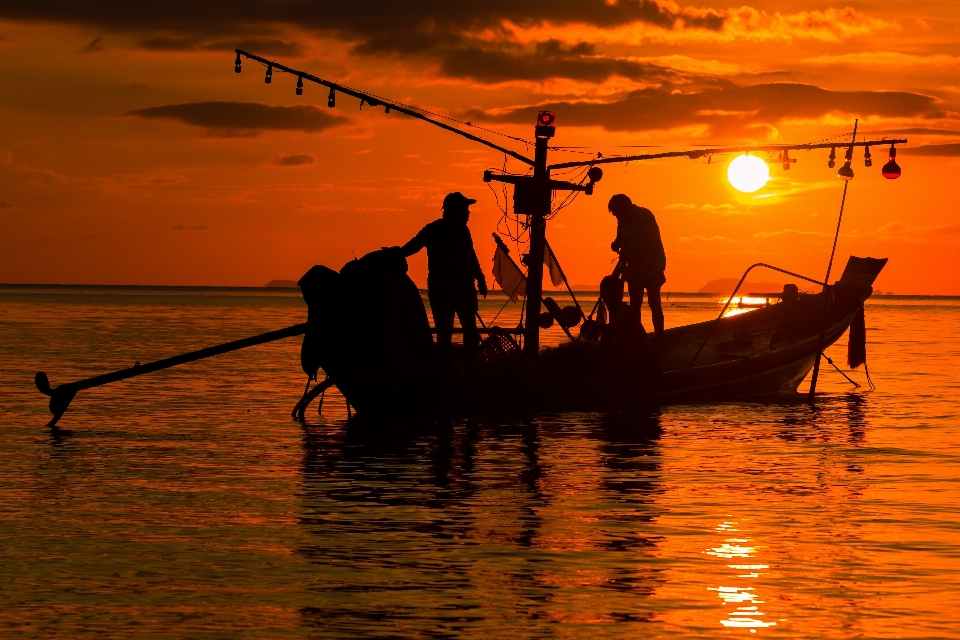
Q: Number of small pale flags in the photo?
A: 2